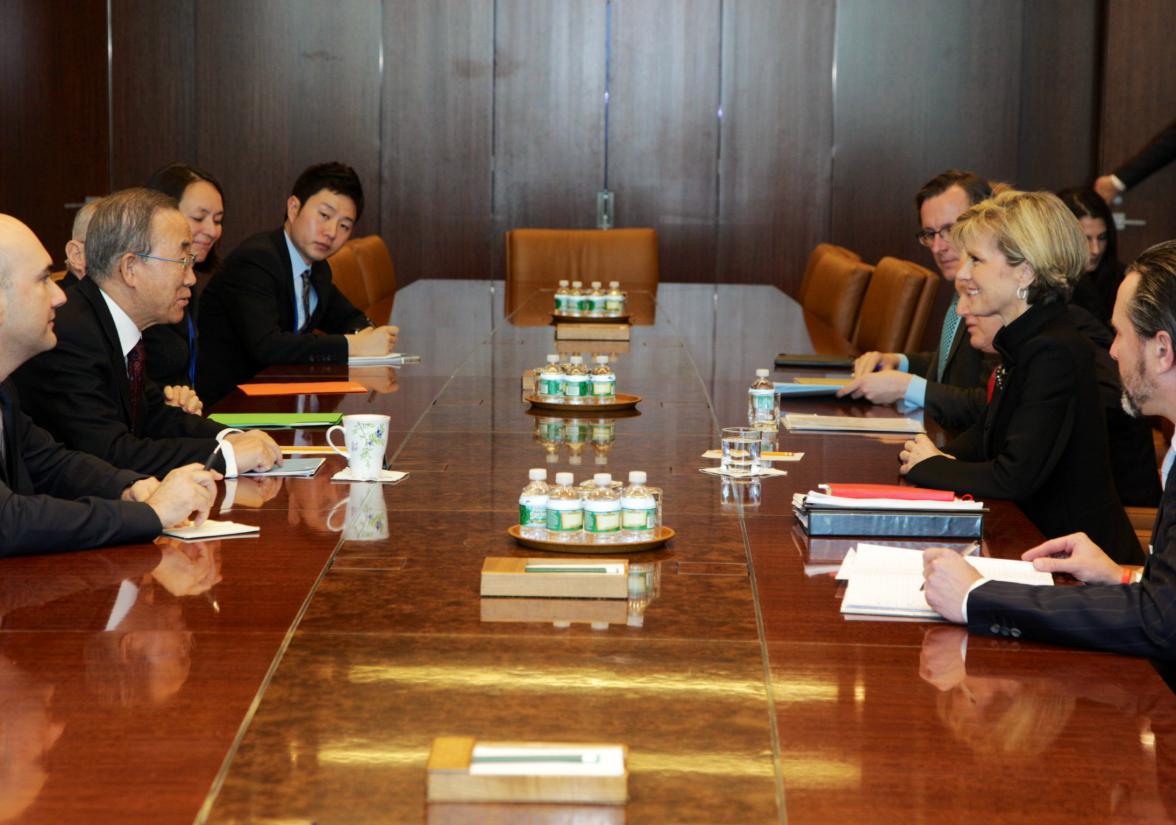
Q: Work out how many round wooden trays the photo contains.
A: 3